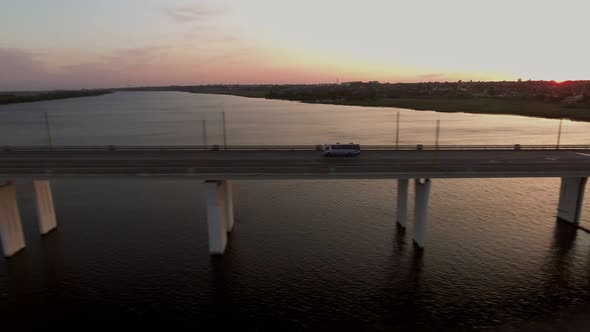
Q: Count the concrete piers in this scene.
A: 7